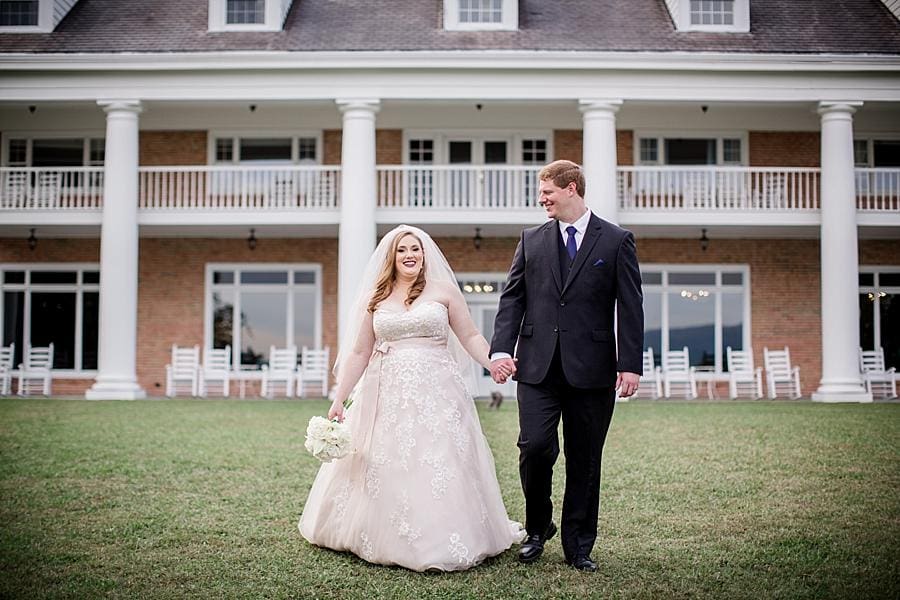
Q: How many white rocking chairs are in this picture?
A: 11